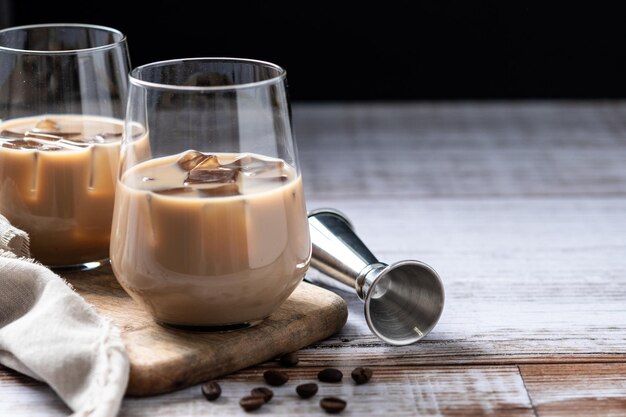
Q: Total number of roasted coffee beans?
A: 9